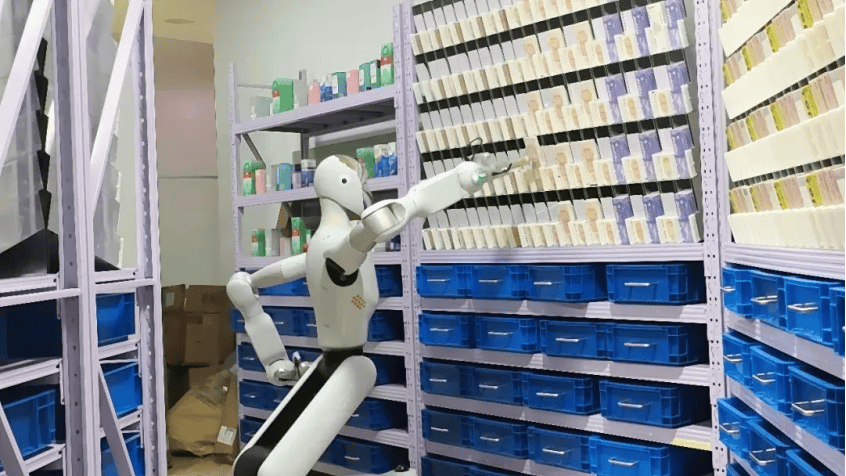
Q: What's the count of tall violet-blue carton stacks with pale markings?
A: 12